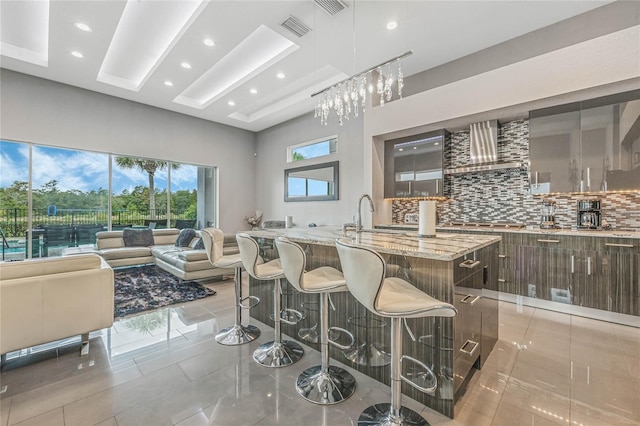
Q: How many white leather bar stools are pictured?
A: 4